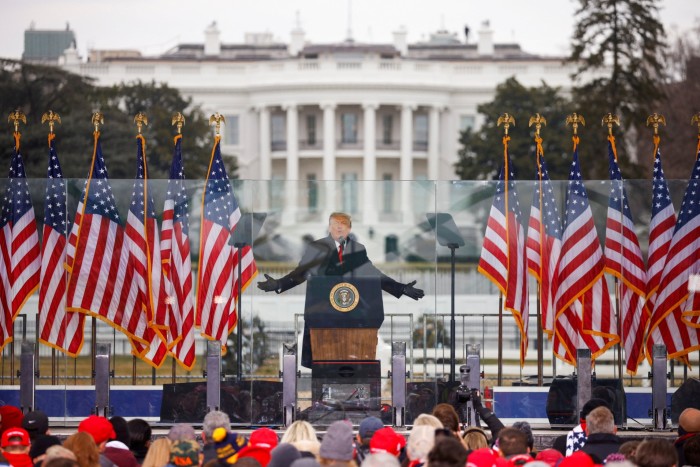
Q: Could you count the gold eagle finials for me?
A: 12